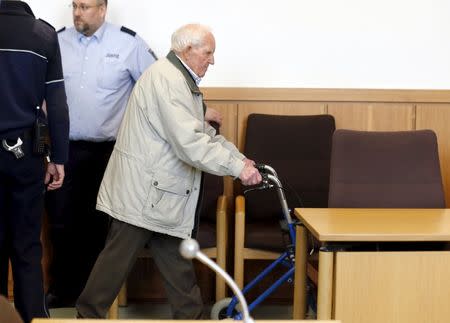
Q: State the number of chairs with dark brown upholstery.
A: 3